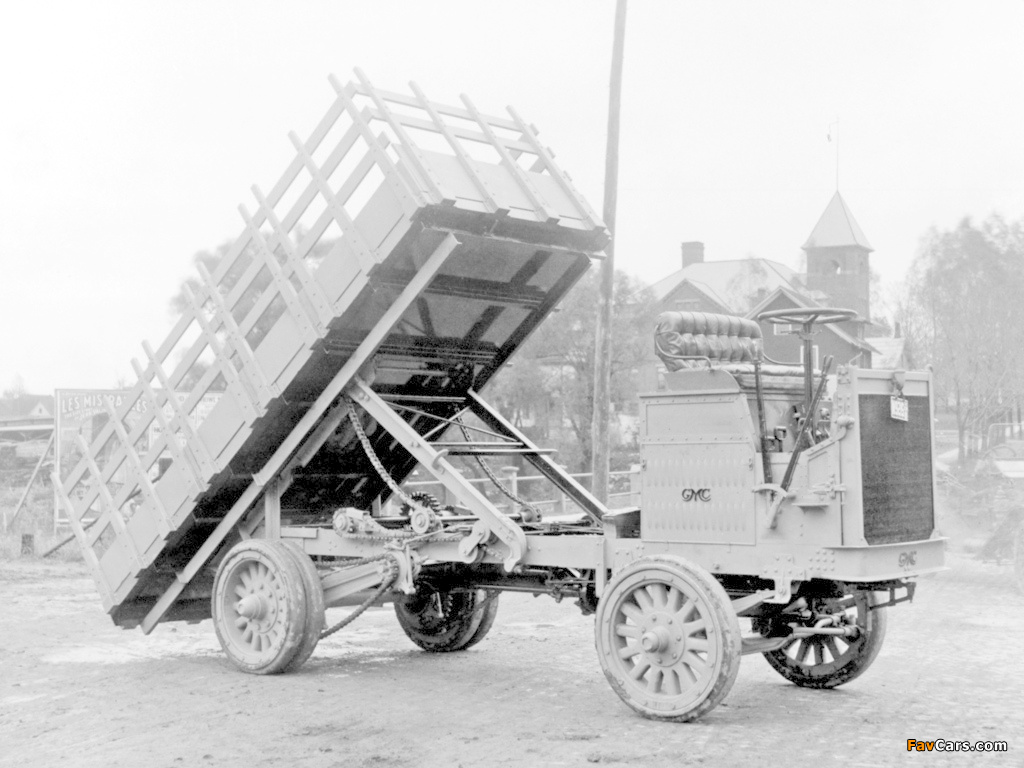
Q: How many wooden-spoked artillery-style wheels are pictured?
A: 4